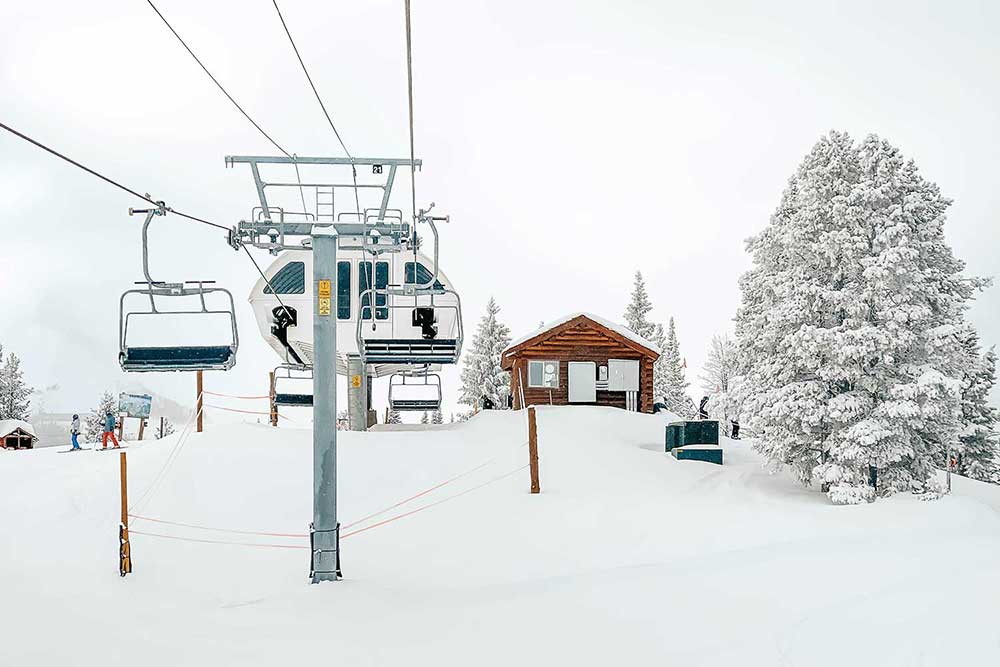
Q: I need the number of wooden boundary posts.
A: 4